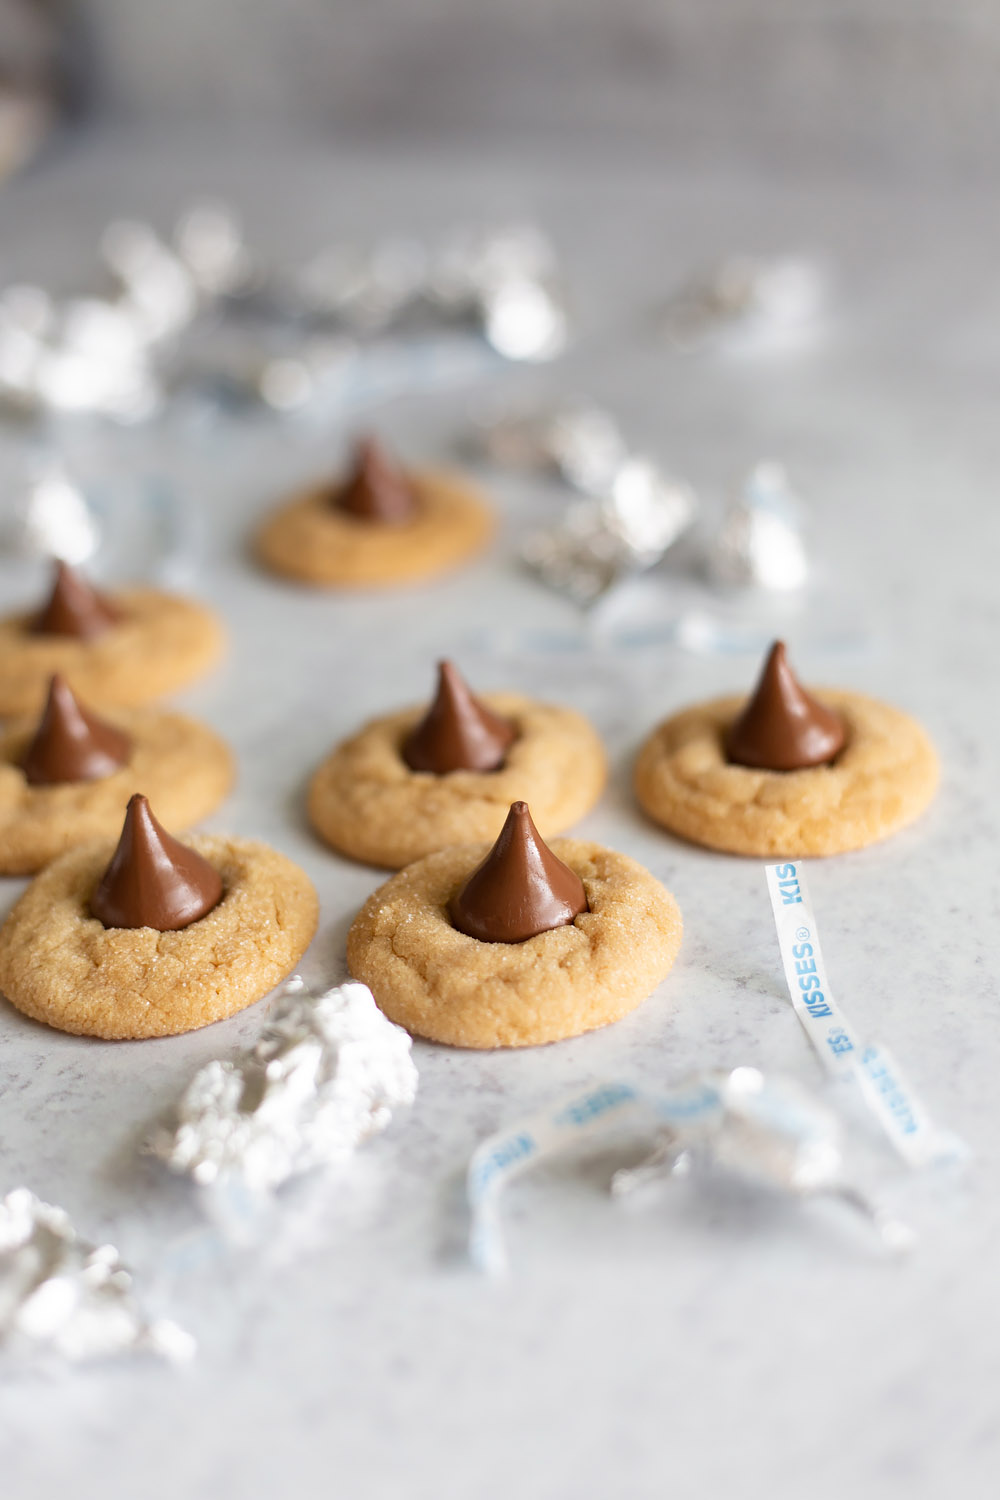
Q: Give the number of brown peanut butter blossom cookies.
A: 7